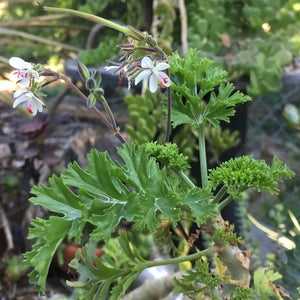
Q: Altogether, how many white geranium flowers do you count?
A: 3